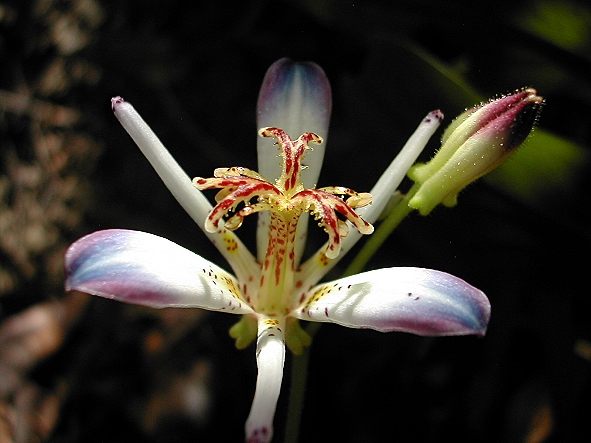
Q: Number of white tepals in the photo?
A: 6